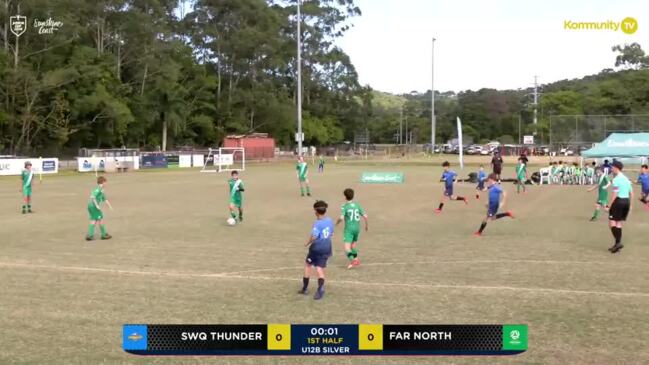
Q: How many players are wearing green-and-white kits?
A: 7